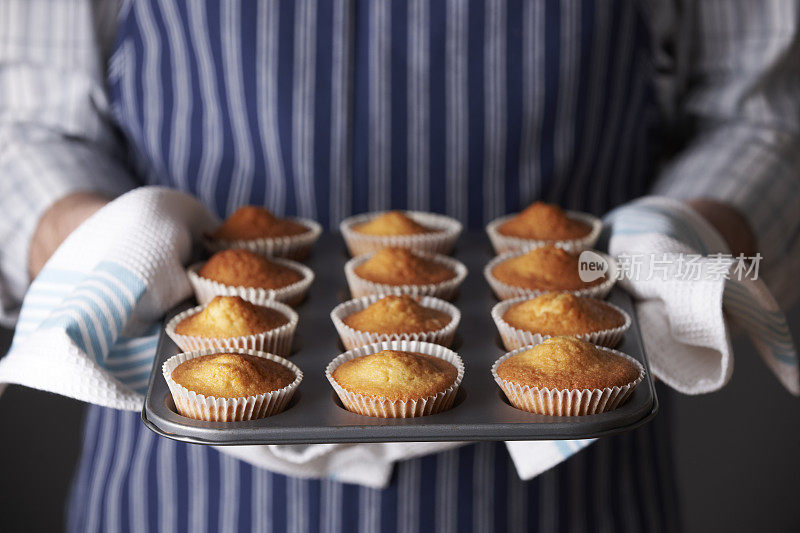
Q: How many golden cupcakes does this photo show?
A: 12